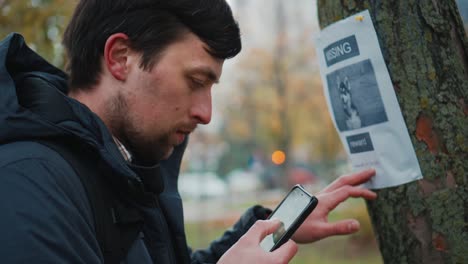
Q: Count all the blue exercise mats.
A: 0